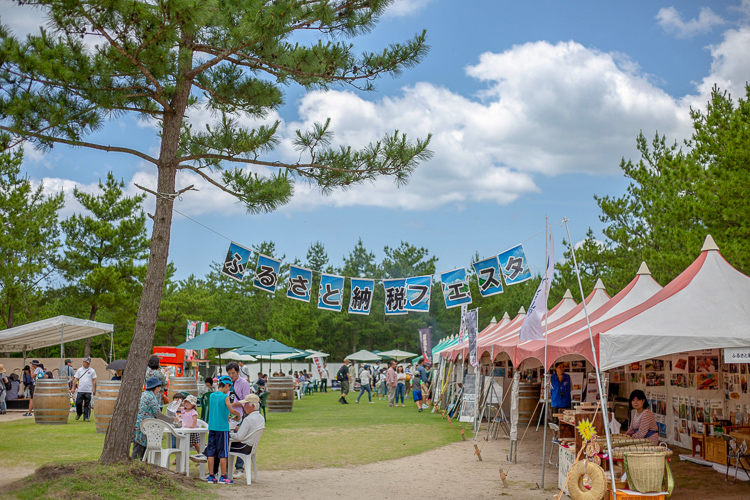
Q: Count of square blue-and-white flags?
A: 10